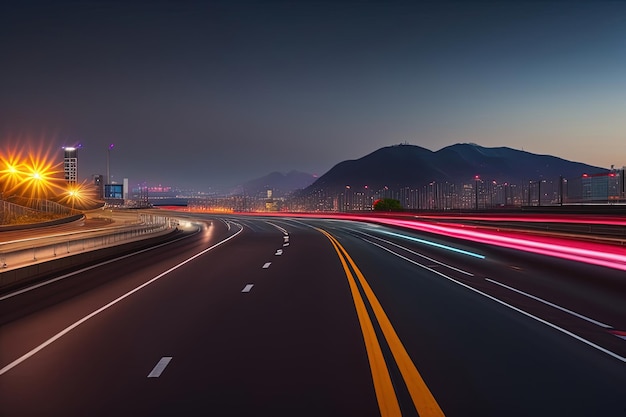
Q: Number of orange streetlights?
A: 3